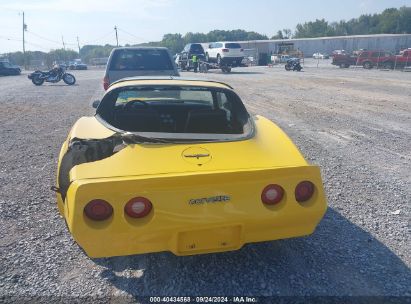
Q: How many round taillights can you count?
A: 4